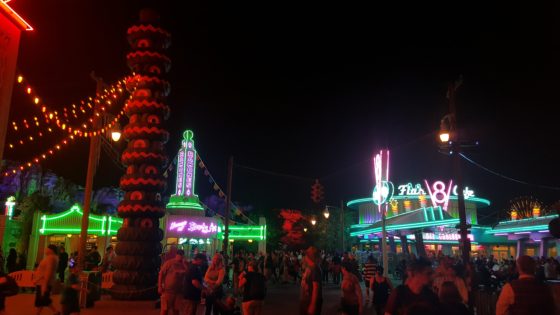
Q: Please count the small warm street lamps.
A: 5